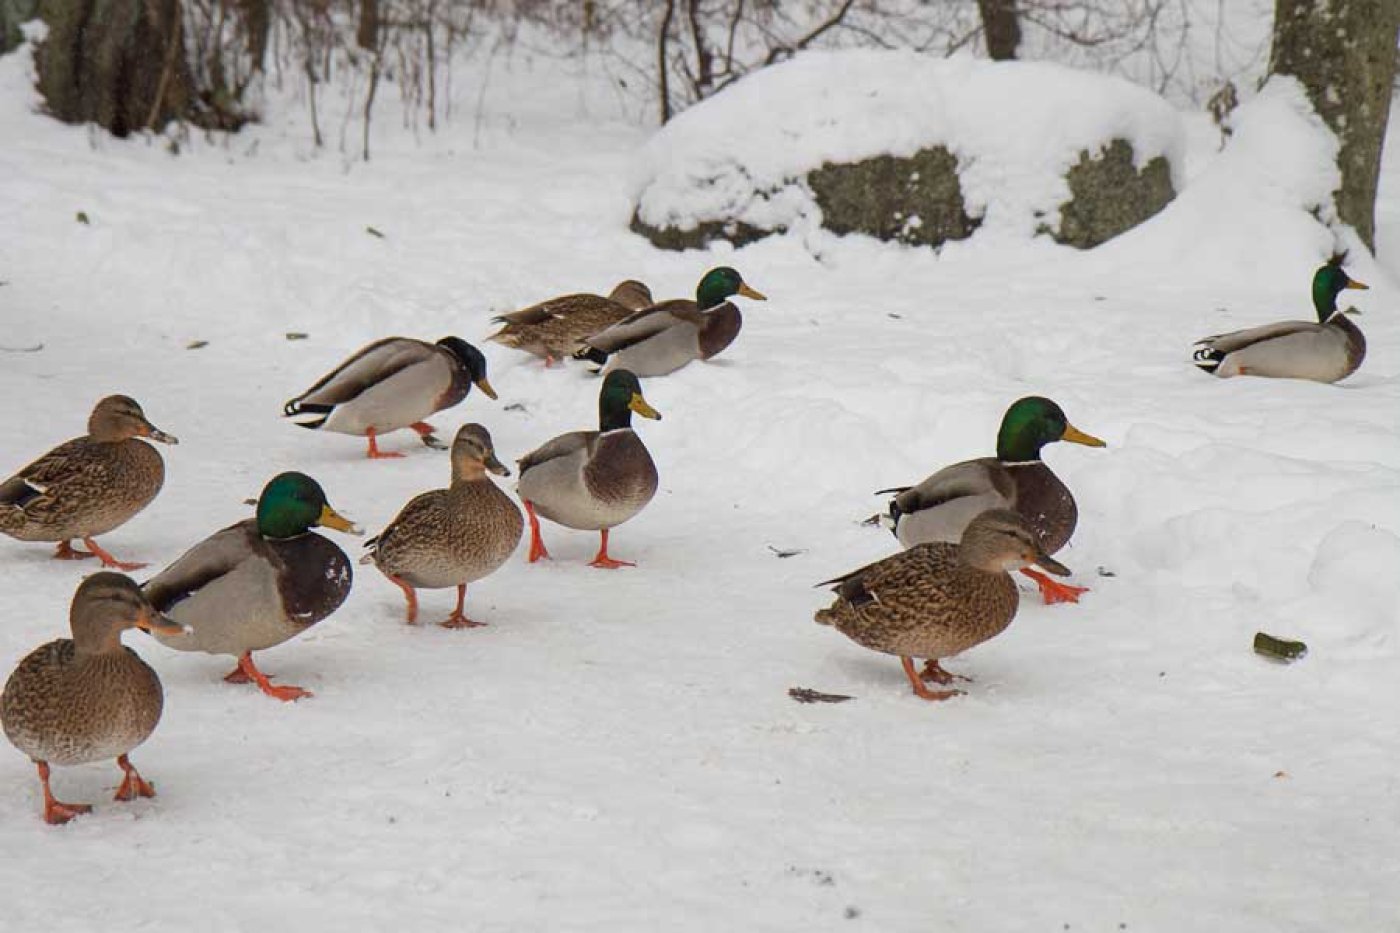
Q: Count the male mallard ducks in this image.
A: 6